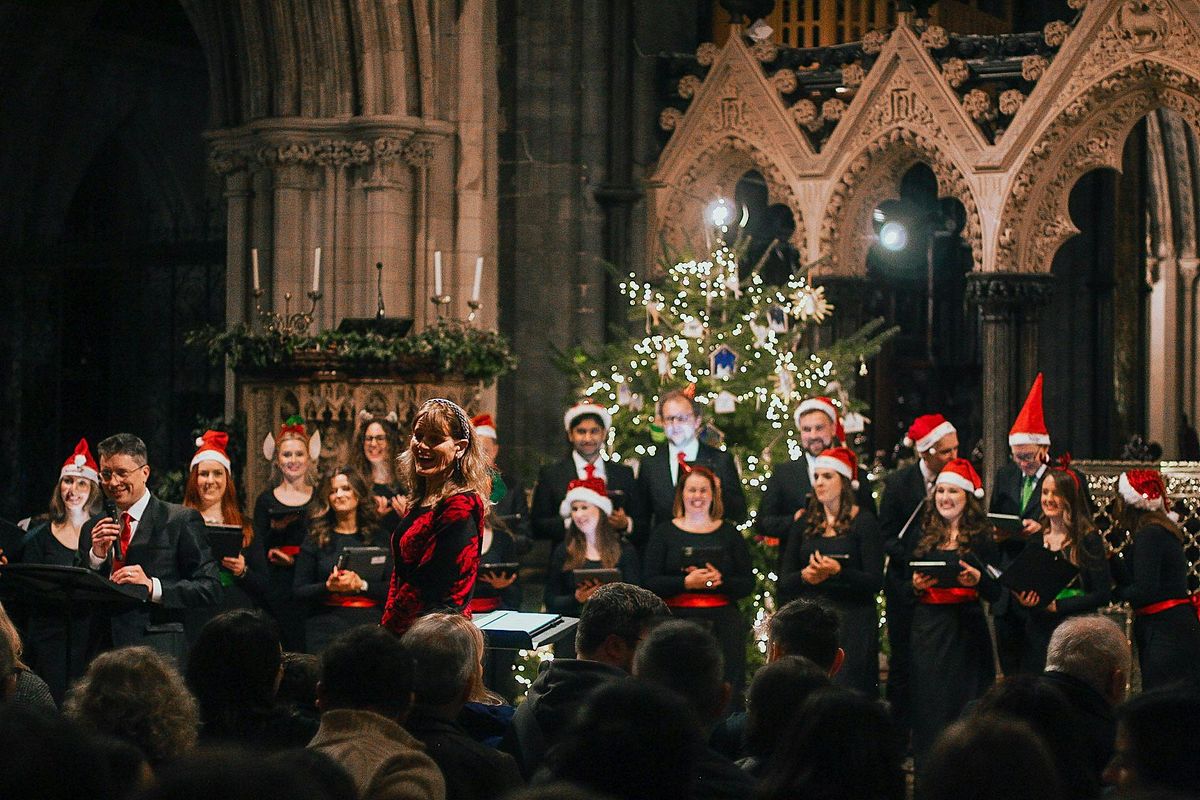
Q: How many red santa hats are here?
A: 11